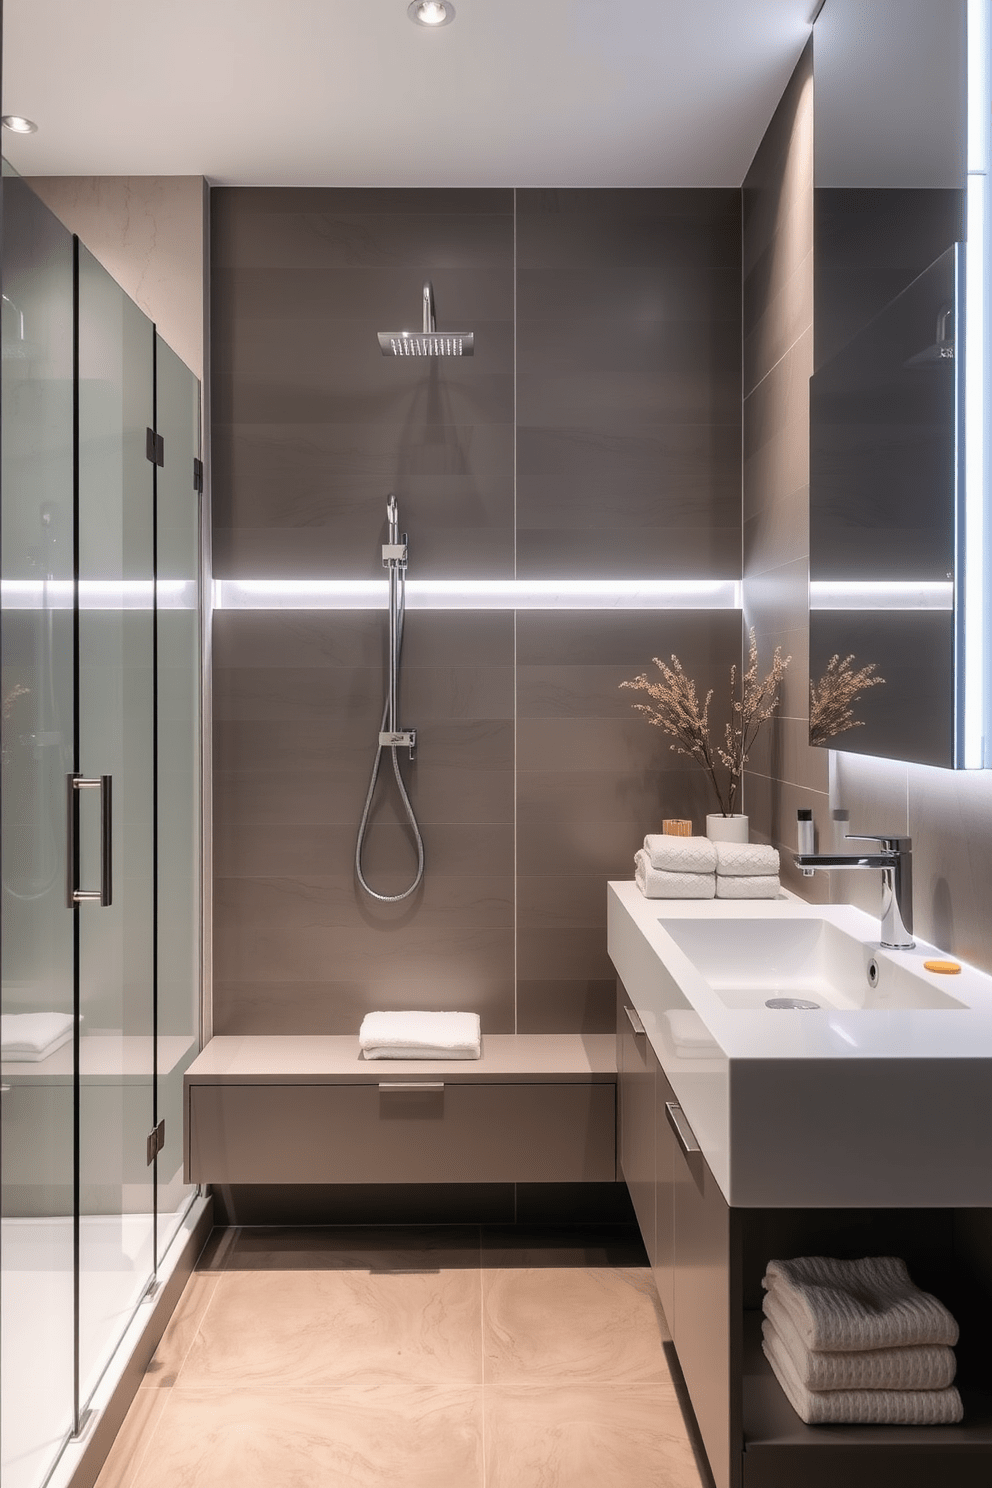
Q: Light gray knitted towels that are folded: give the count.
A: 3